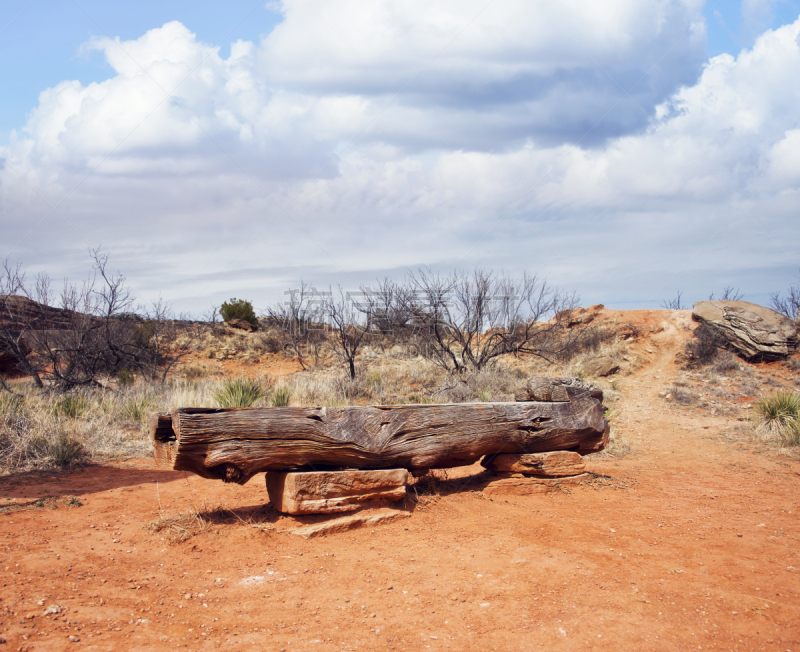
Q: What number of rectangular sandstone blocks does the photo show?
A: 2